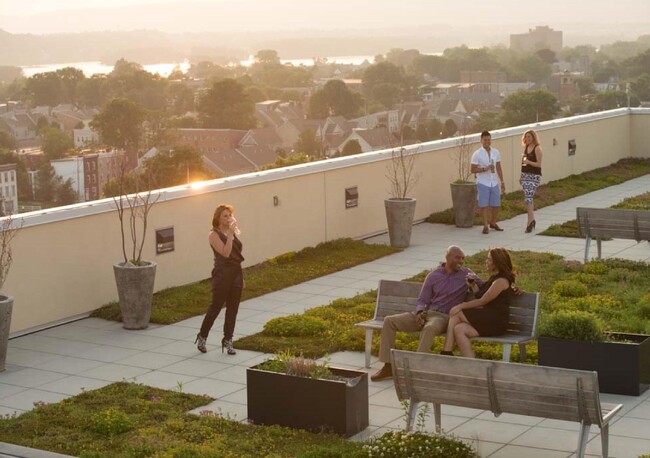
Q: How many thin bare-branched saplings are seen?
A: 4